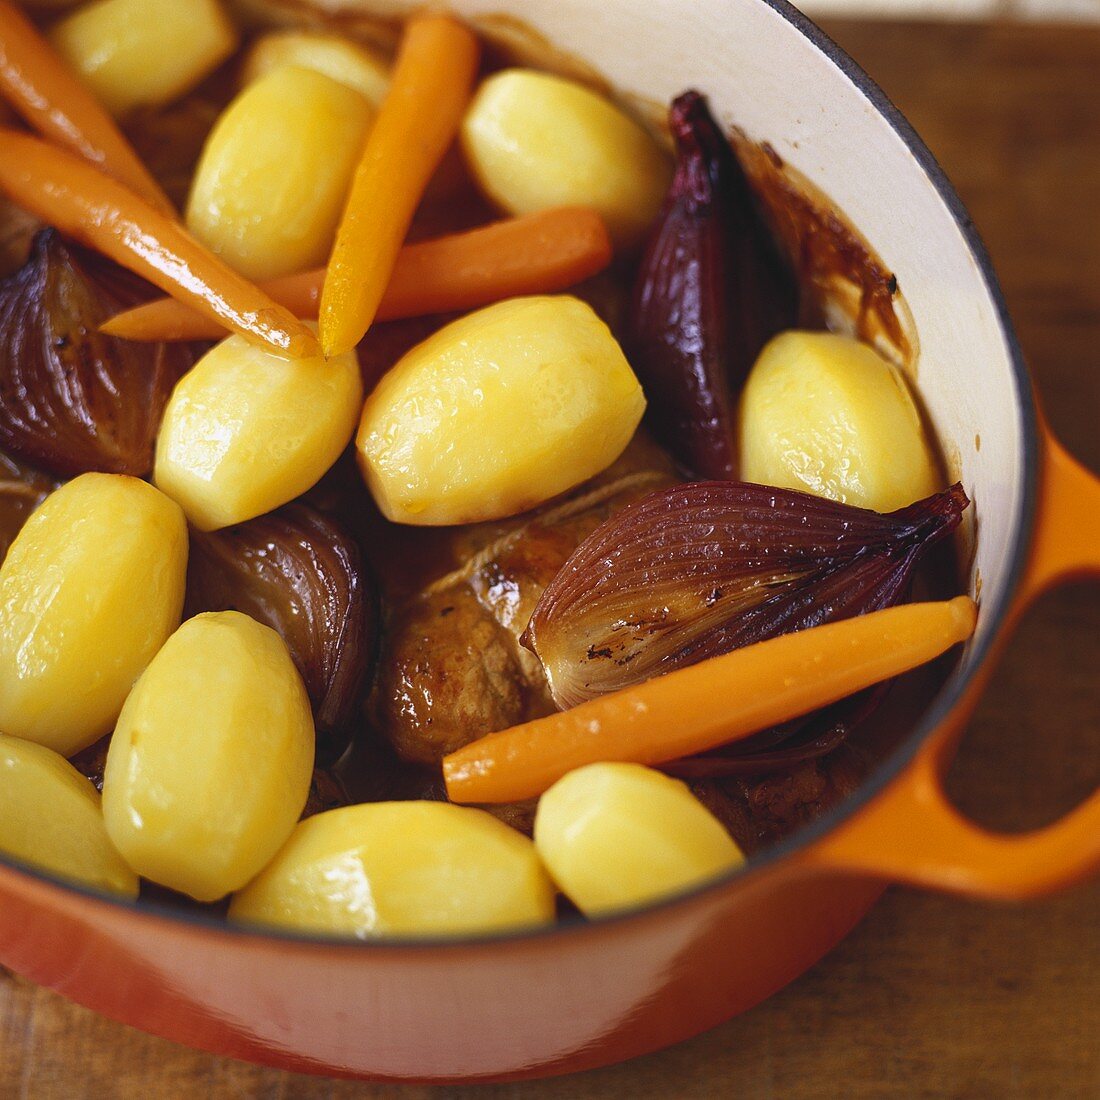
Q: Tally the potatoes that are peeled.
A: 12